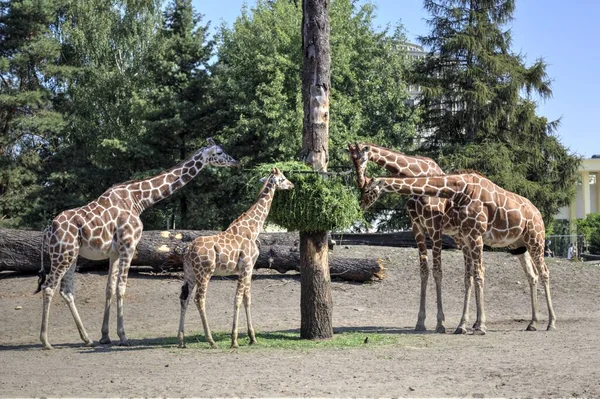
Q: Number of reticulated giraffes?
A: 4